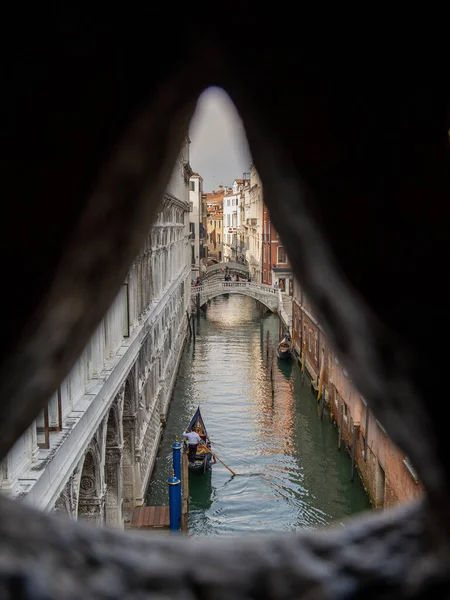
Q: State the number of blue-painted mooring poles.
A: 2